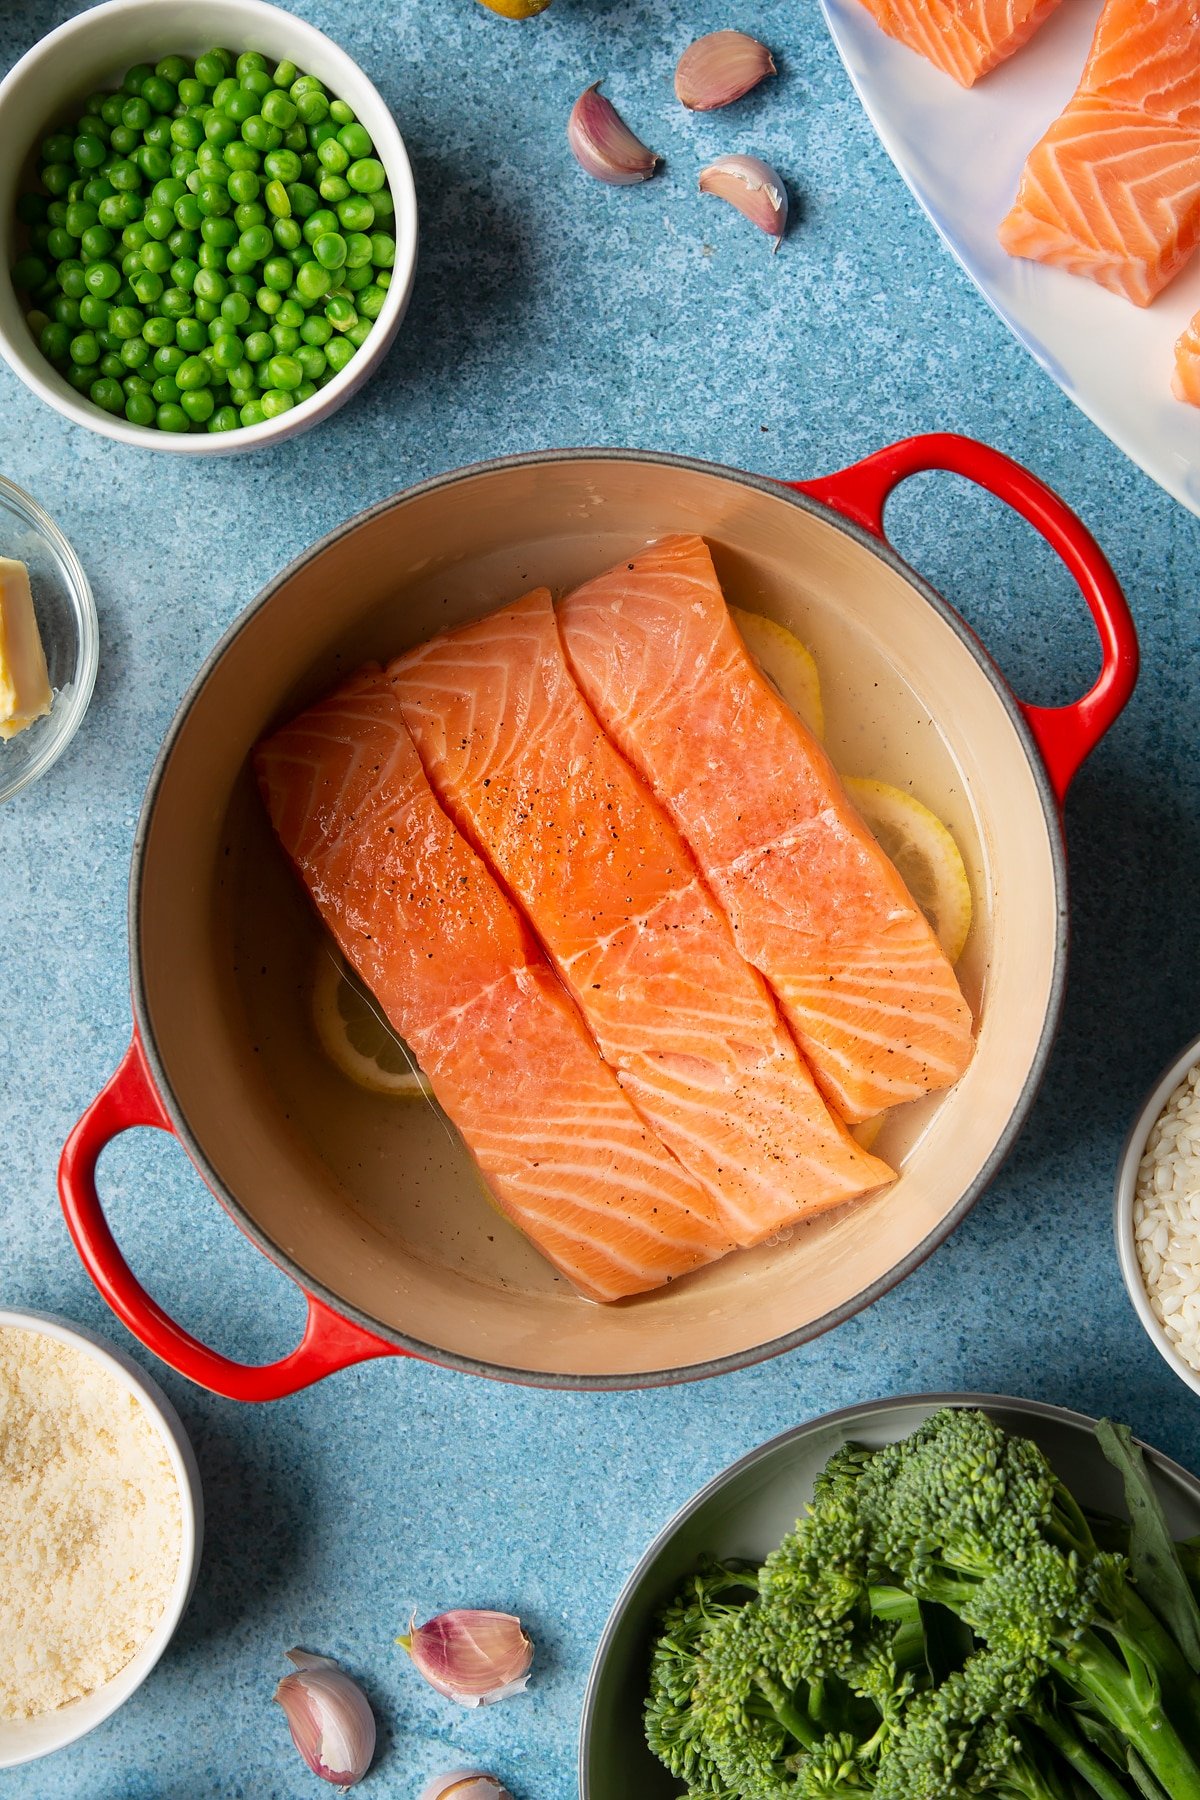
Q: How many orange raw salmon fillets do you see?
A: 6